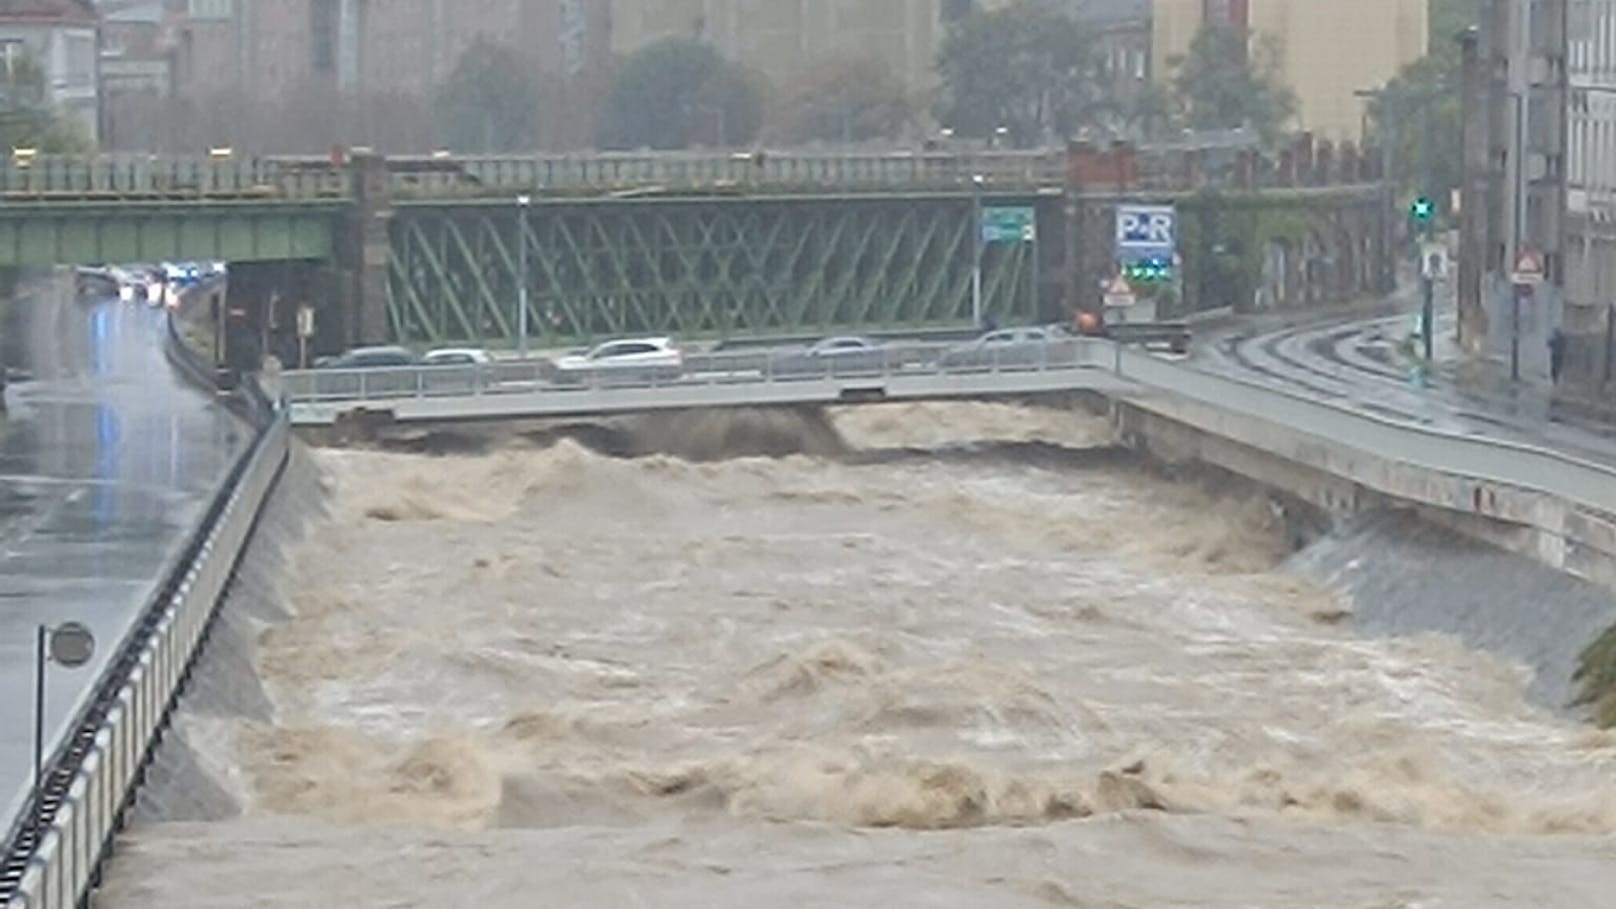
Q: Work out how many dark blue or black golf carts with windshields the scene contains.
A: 0